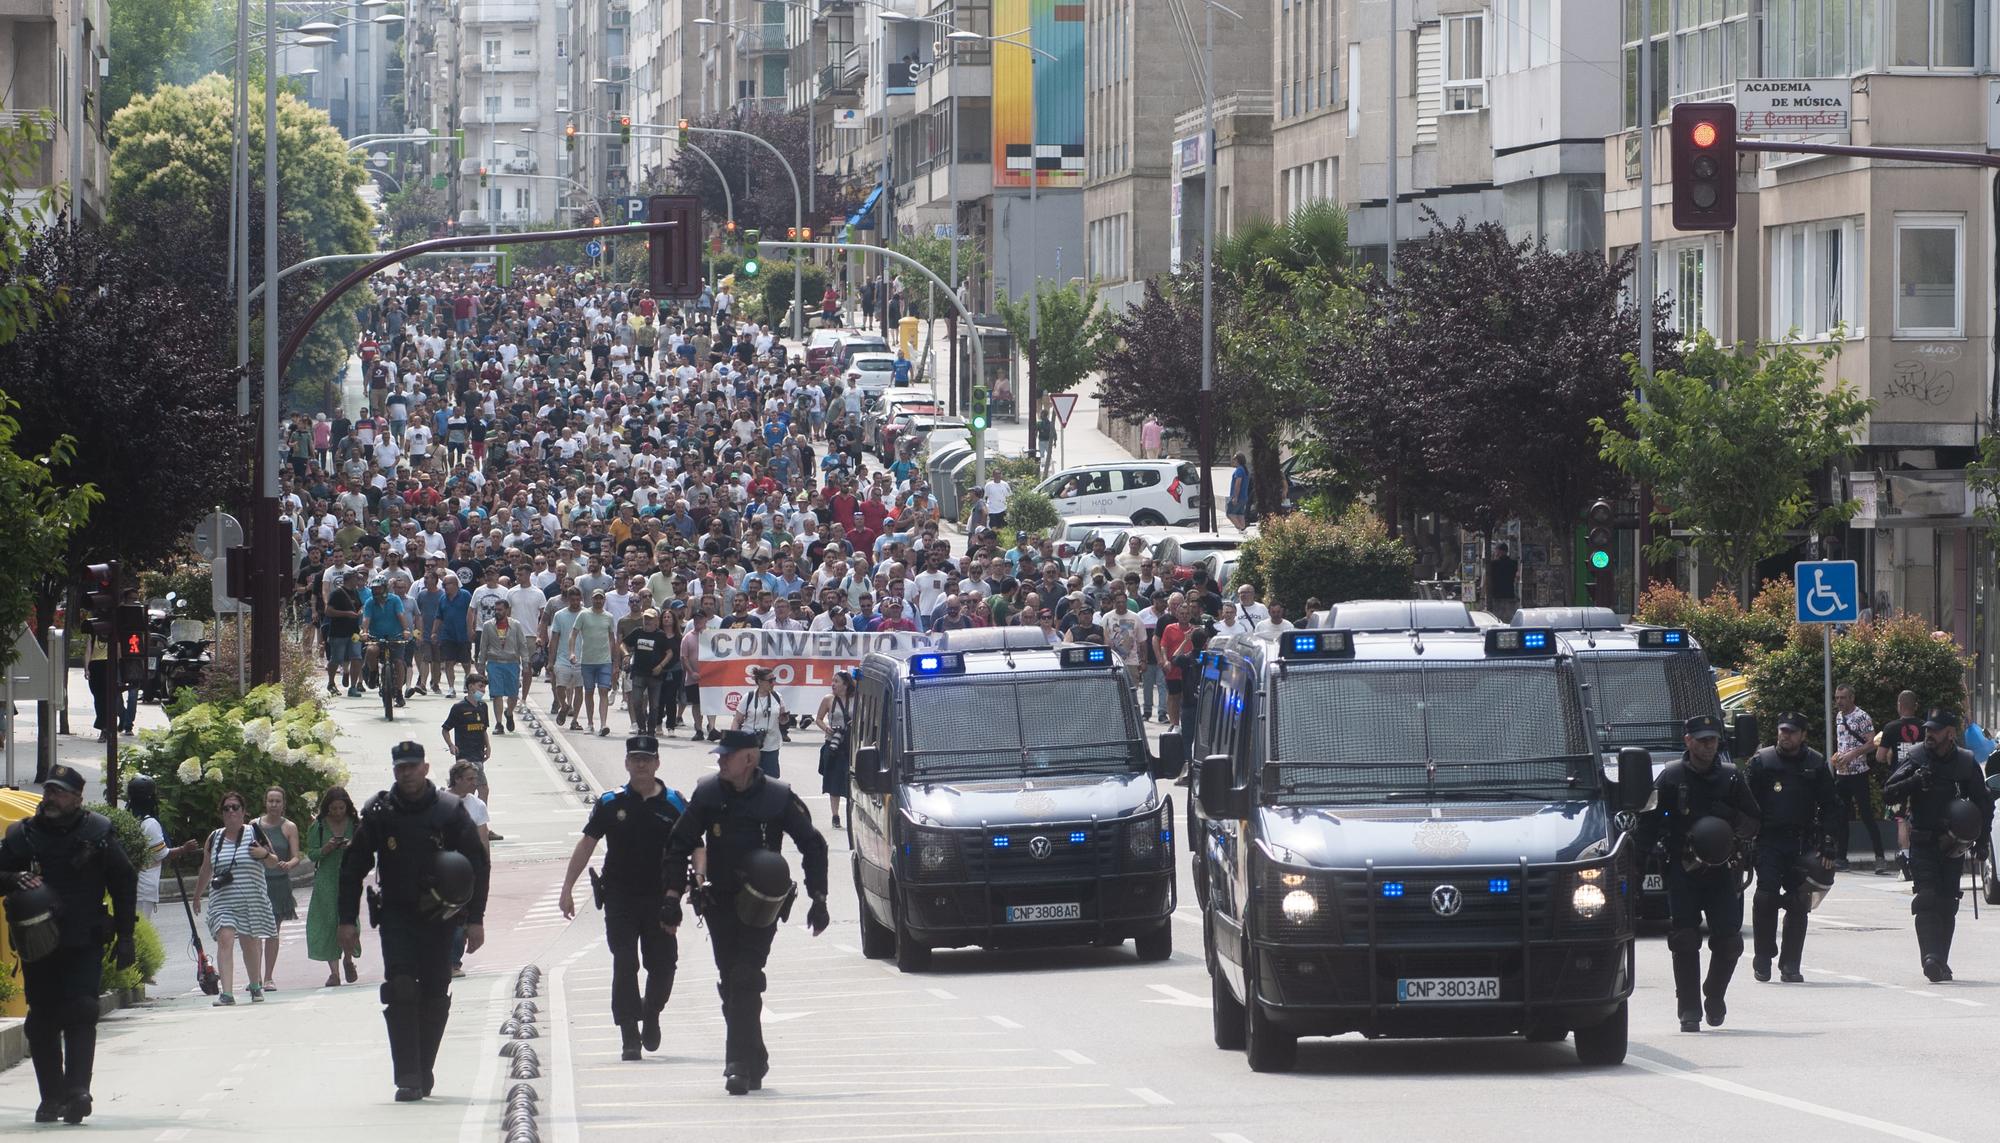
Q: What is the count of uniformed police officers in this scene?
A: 7